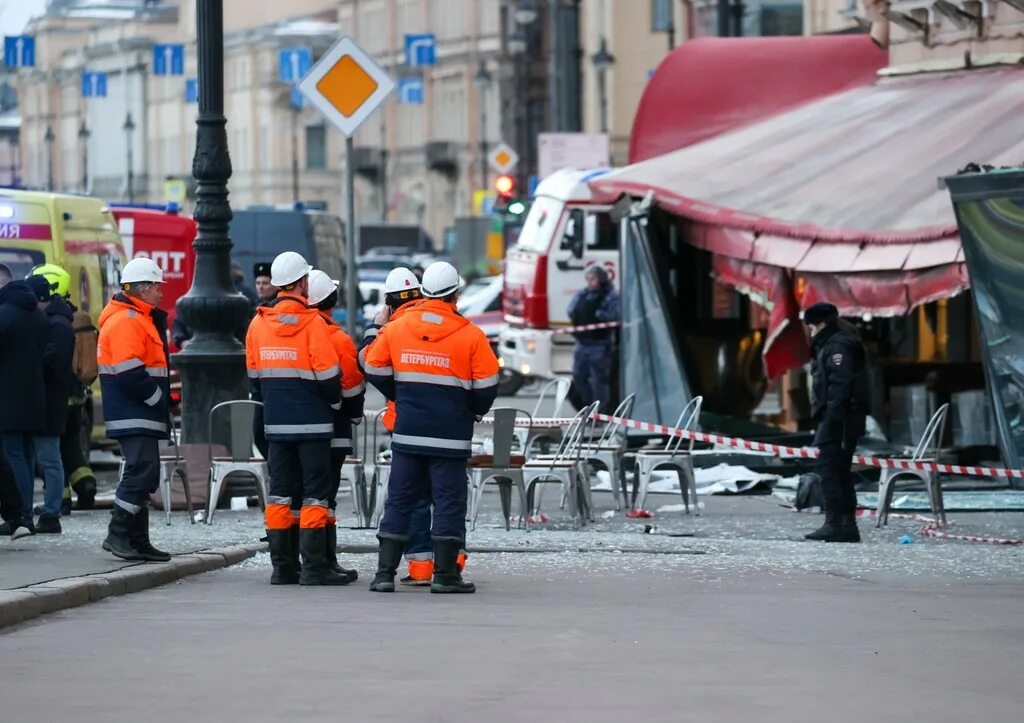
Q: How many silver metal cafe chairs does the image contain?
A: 11